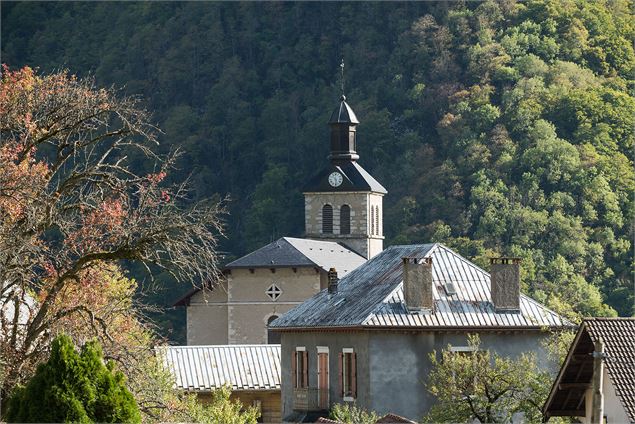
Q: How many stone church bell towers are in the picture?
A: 1